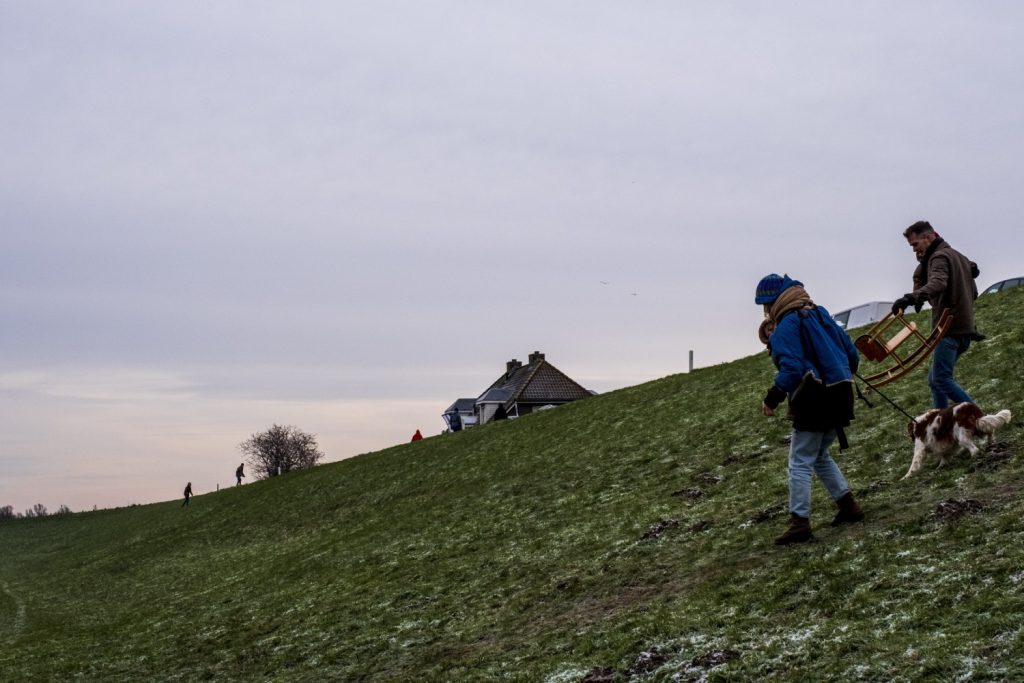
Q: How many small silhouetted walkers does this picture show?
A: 2